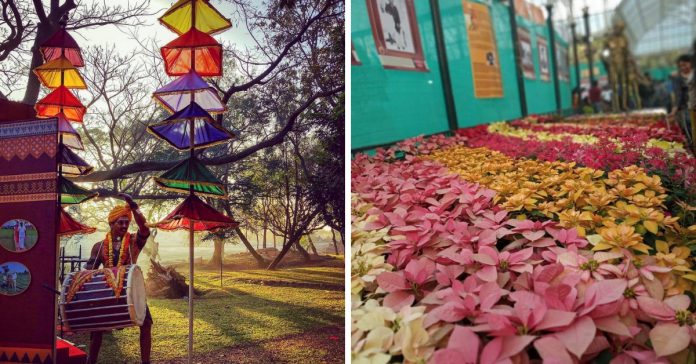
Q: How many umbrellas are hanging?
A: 13